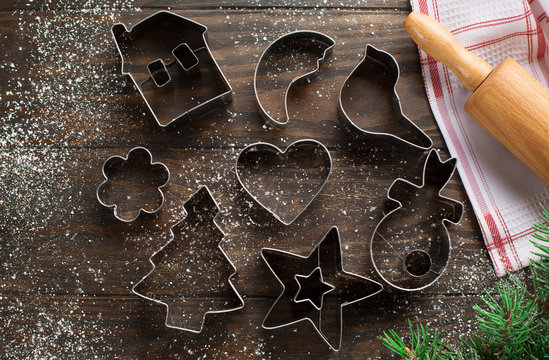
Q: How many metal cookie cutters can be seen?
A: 8